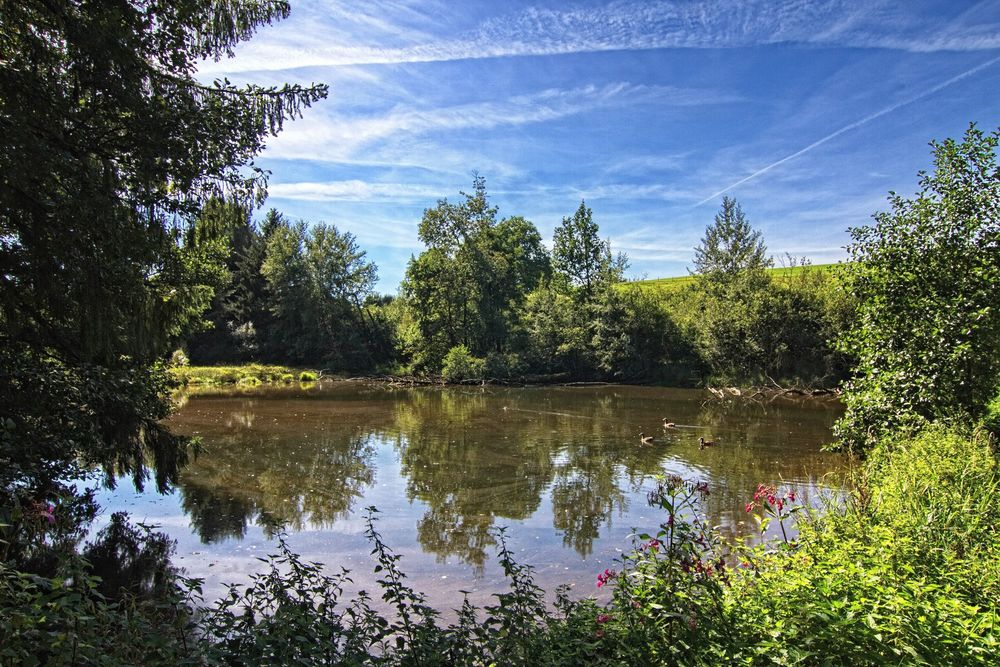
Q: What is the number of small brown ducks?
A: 3